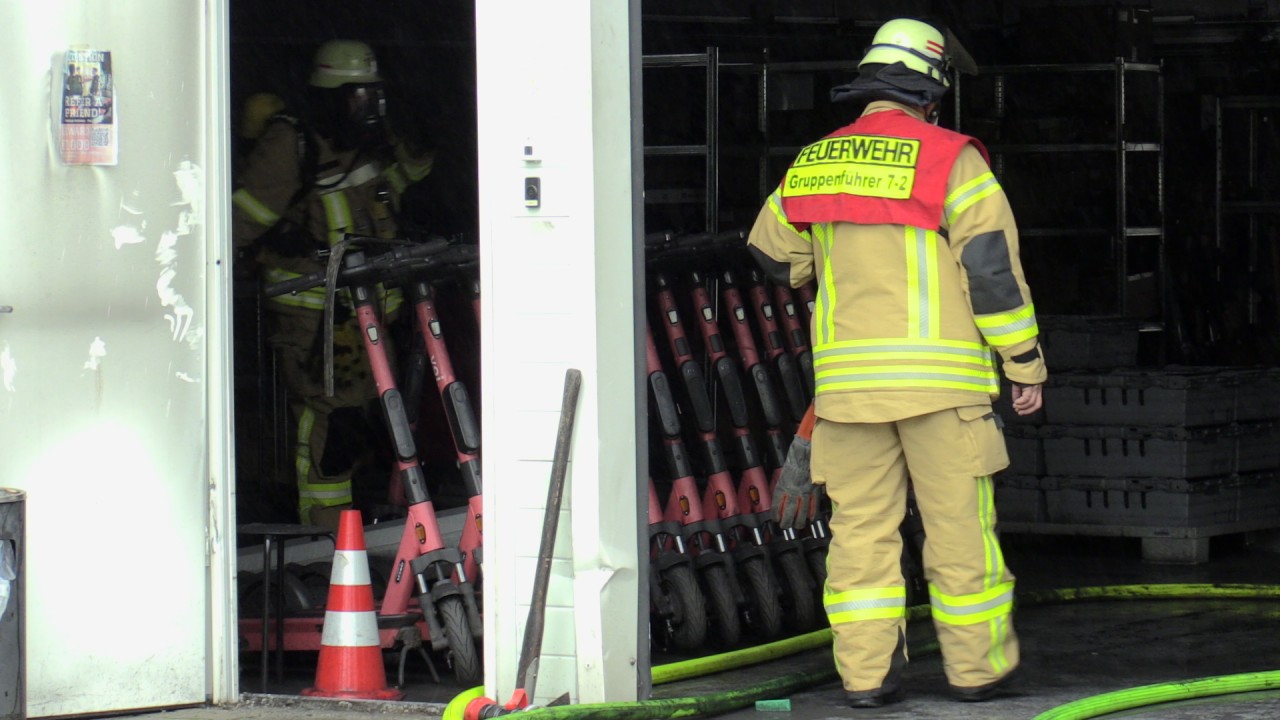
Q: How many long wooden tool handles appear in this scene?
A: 1